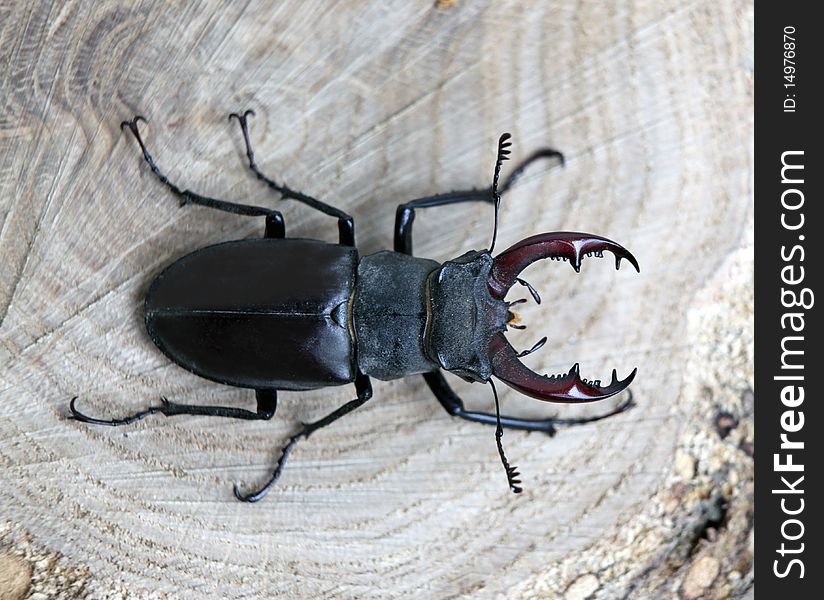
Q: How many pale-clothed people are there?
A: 0